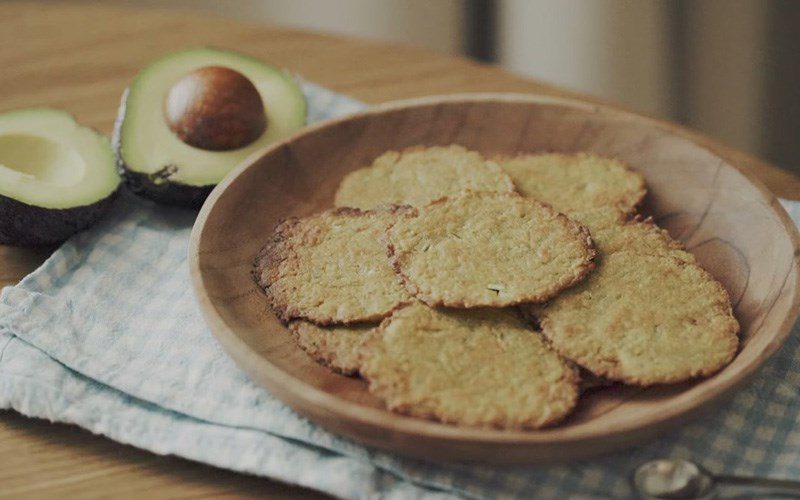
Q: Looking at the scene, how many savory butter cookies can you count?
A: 8